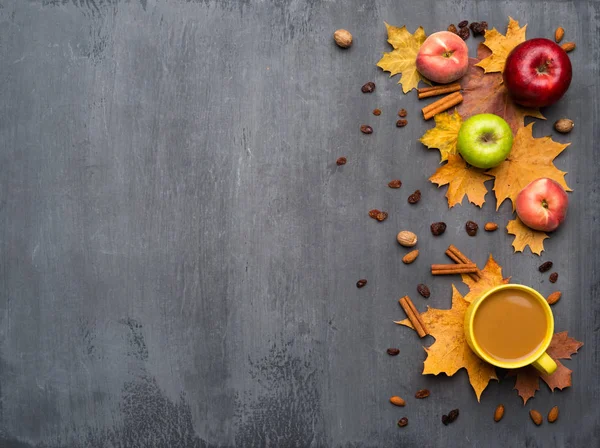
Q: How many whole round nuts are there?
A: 3